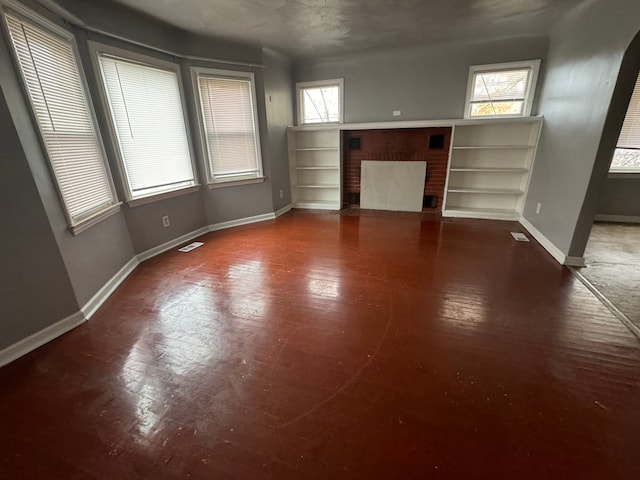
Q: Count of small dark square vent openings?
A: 4